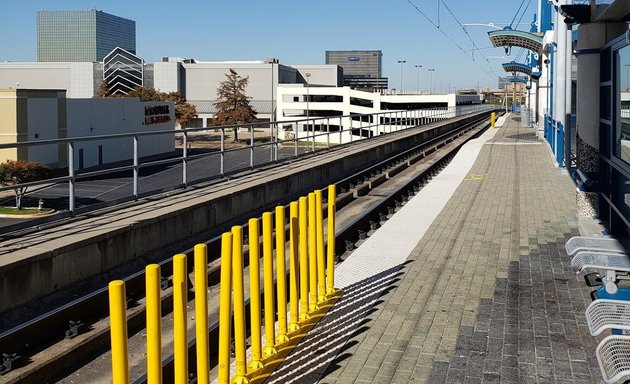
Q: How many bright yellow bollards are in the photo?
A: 15